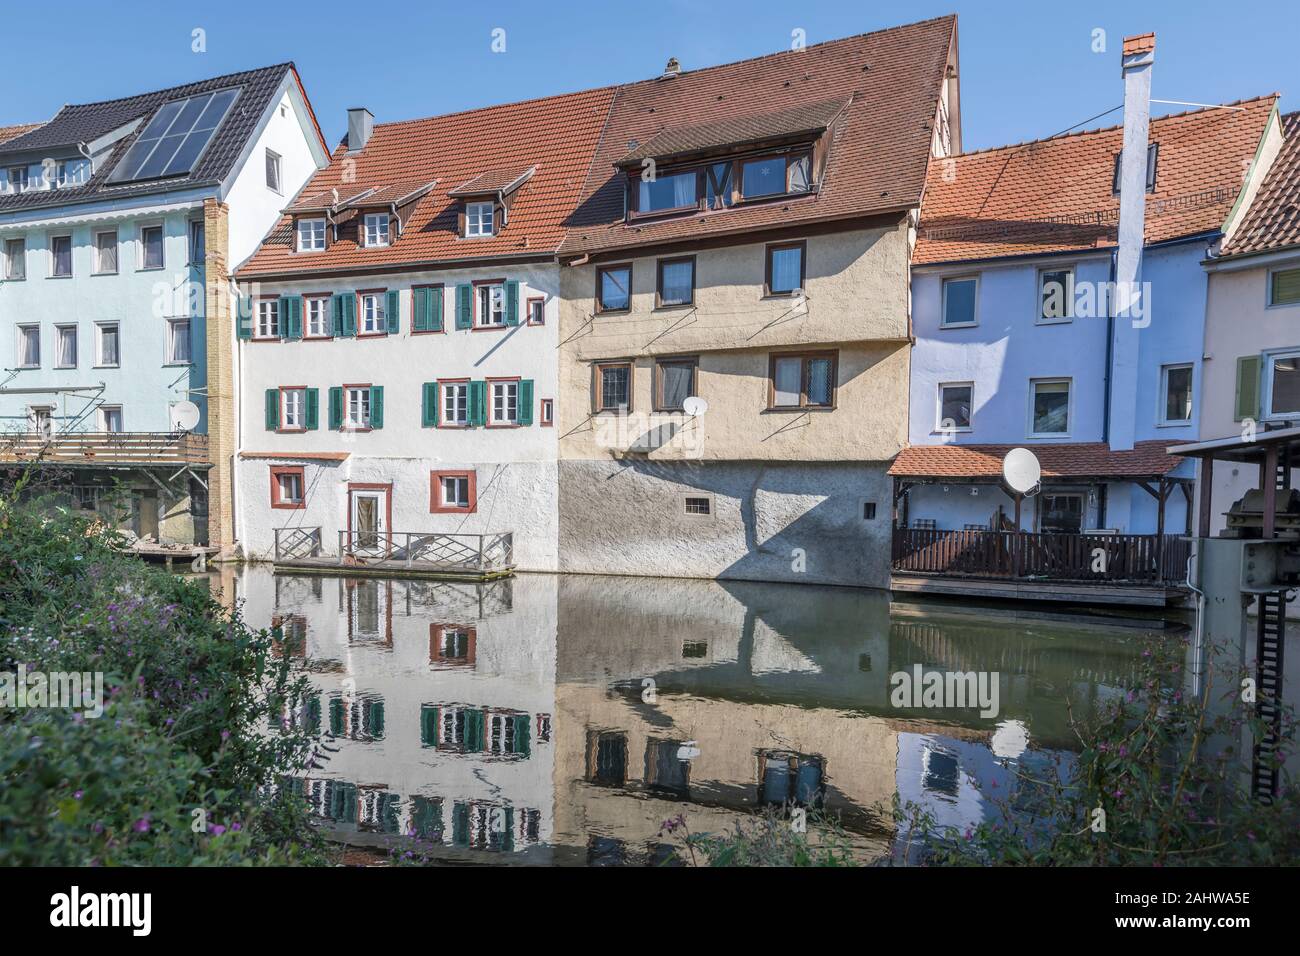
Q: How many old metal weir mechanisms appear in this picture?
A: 1